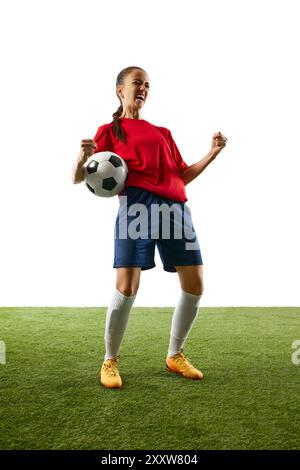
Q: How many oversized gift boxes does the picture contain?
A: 0